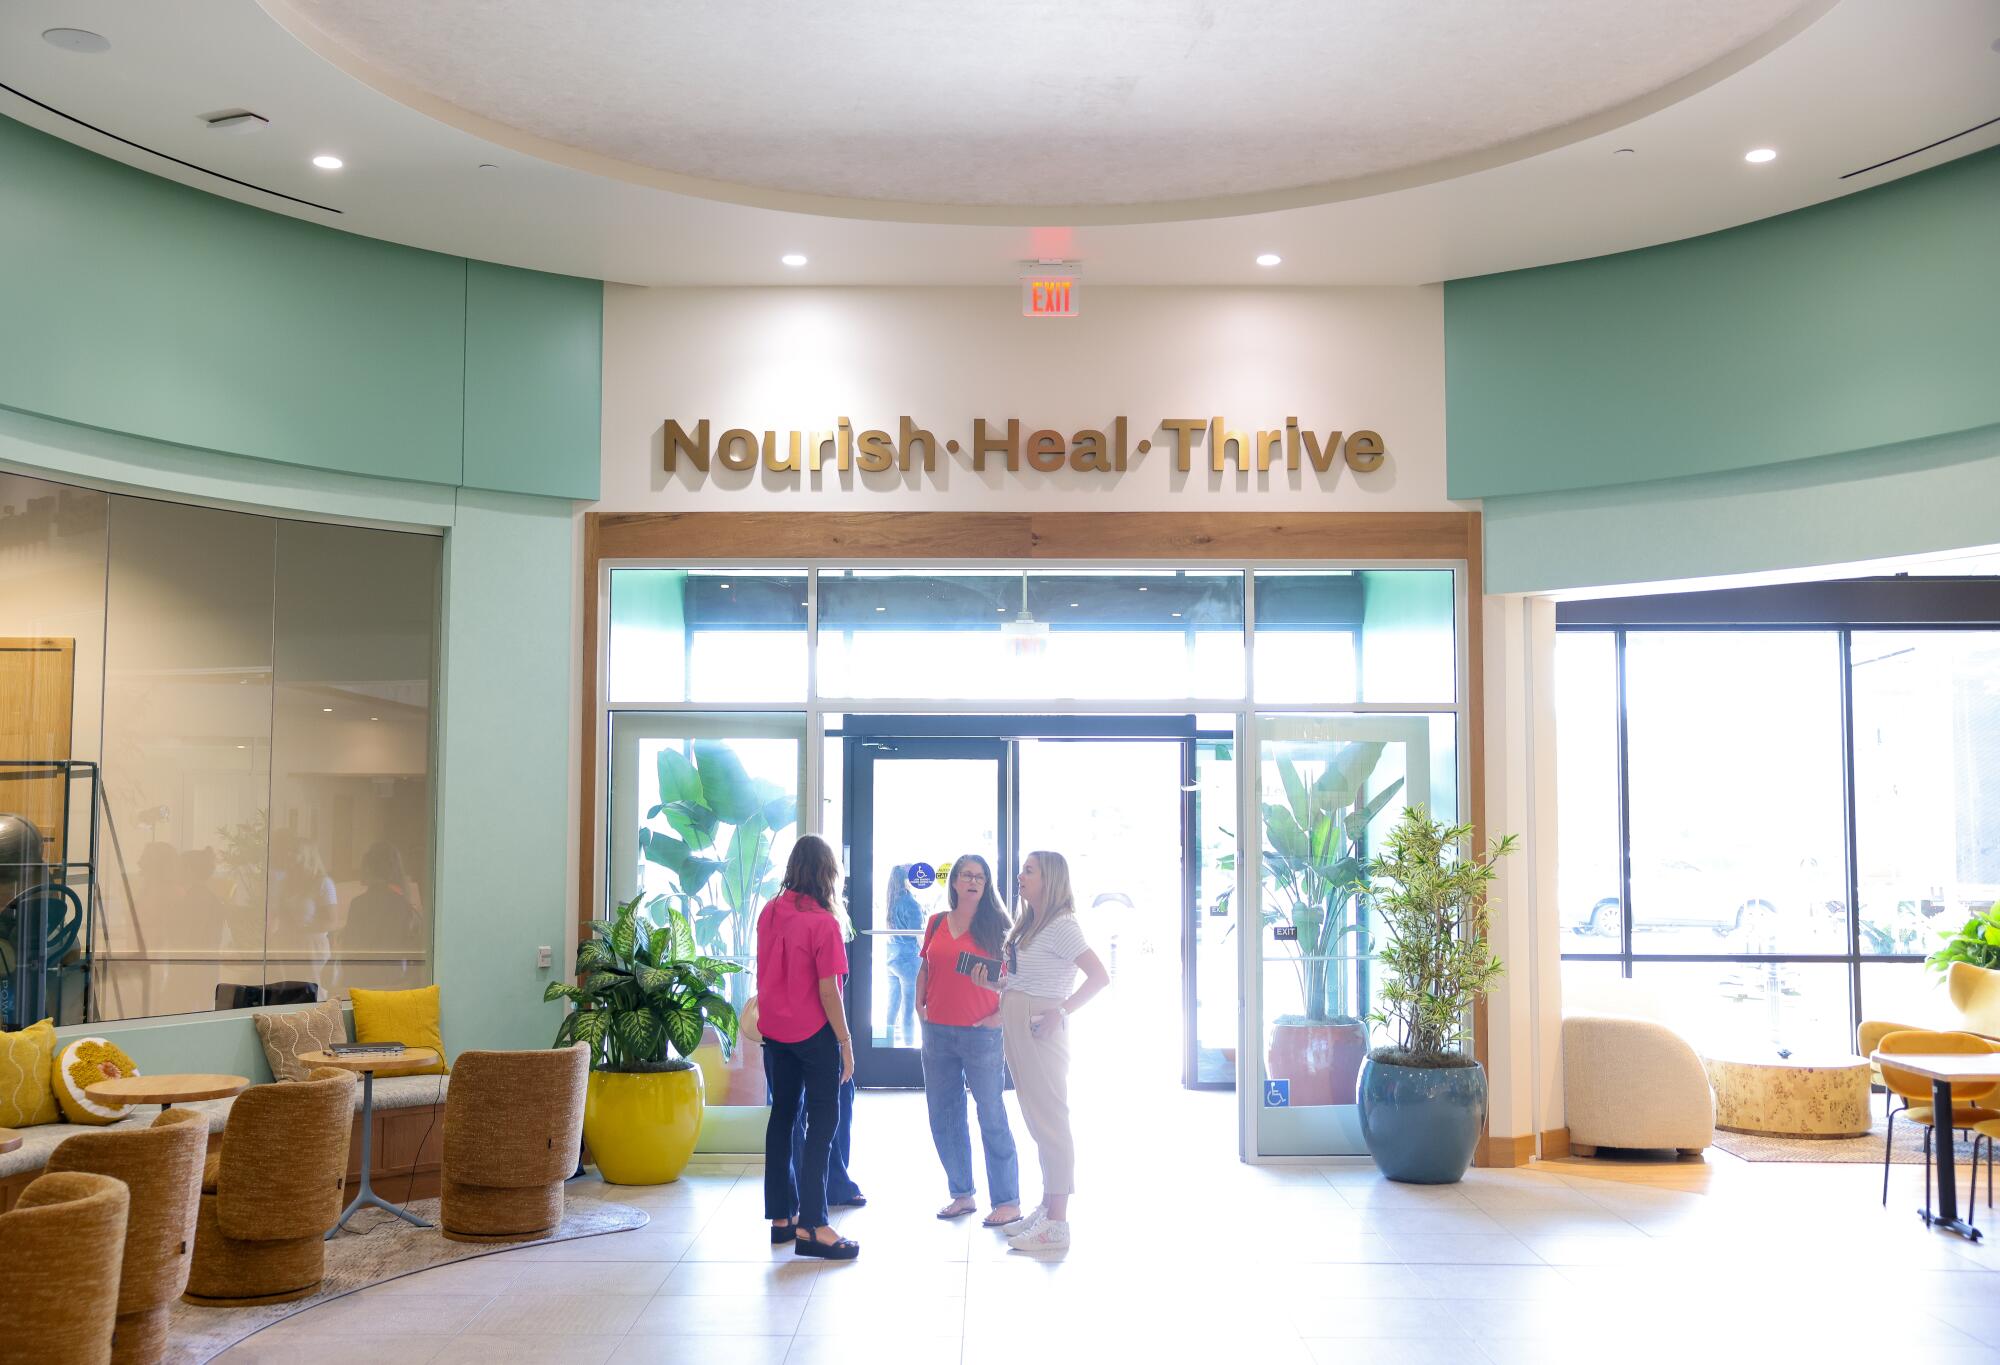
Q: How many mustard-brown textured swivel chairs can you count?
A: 4